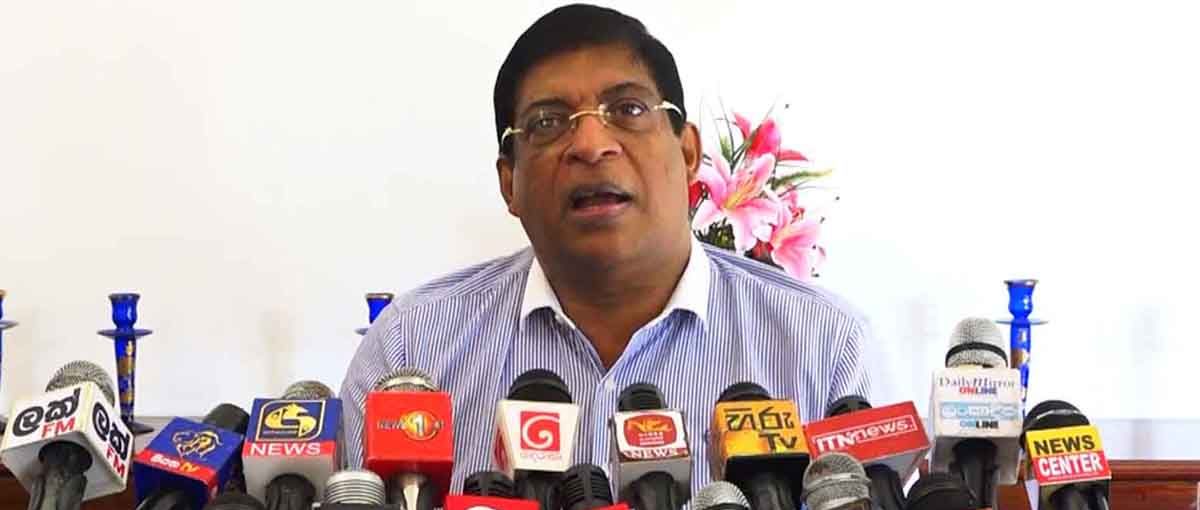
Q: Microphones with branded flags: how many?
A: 10